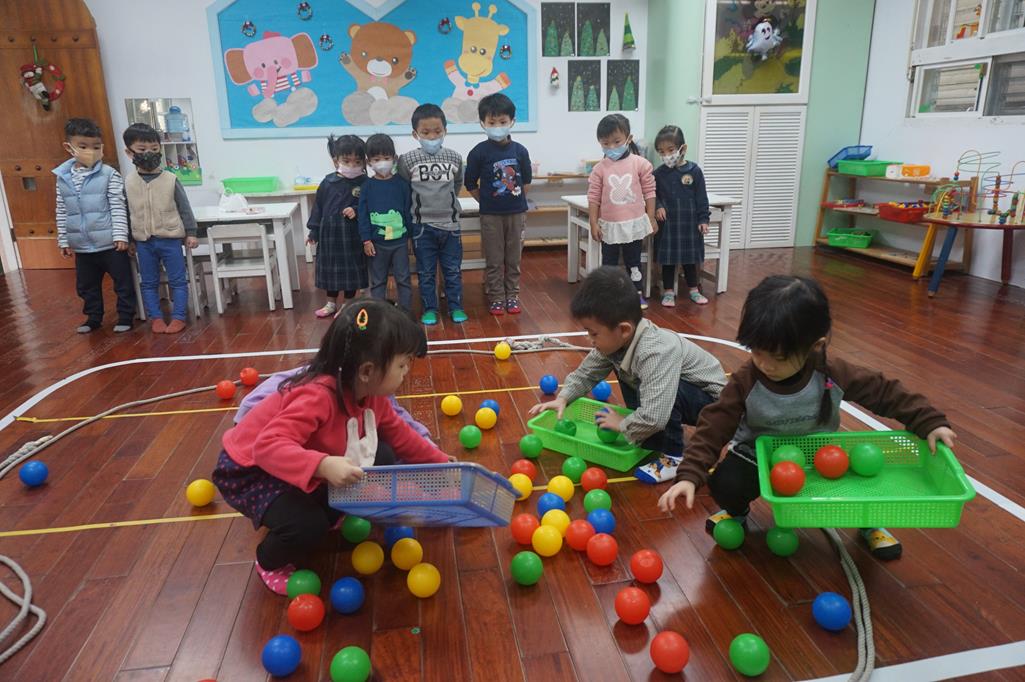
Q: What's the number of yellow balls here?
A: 11